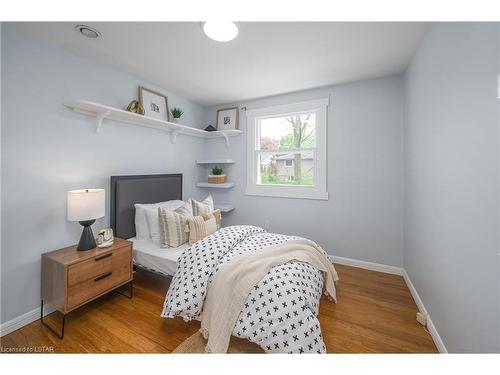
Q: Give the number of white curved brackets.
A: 3